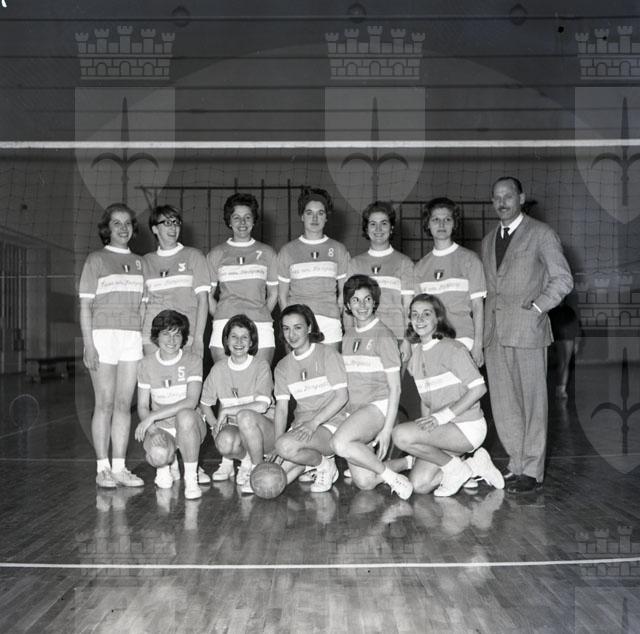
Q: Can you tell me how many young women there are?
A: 11